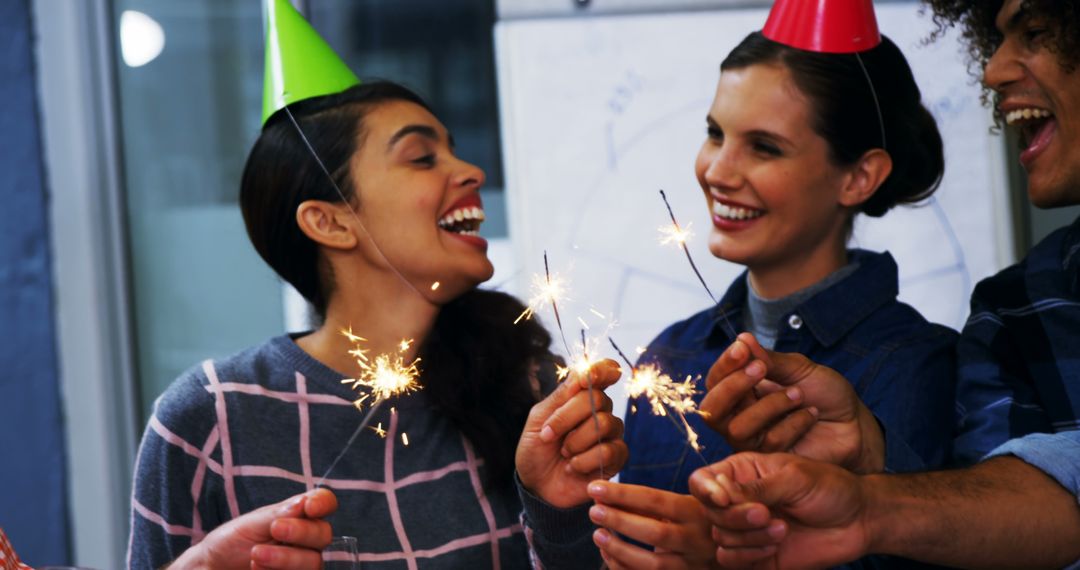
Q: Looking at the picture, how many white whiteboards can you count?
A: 1